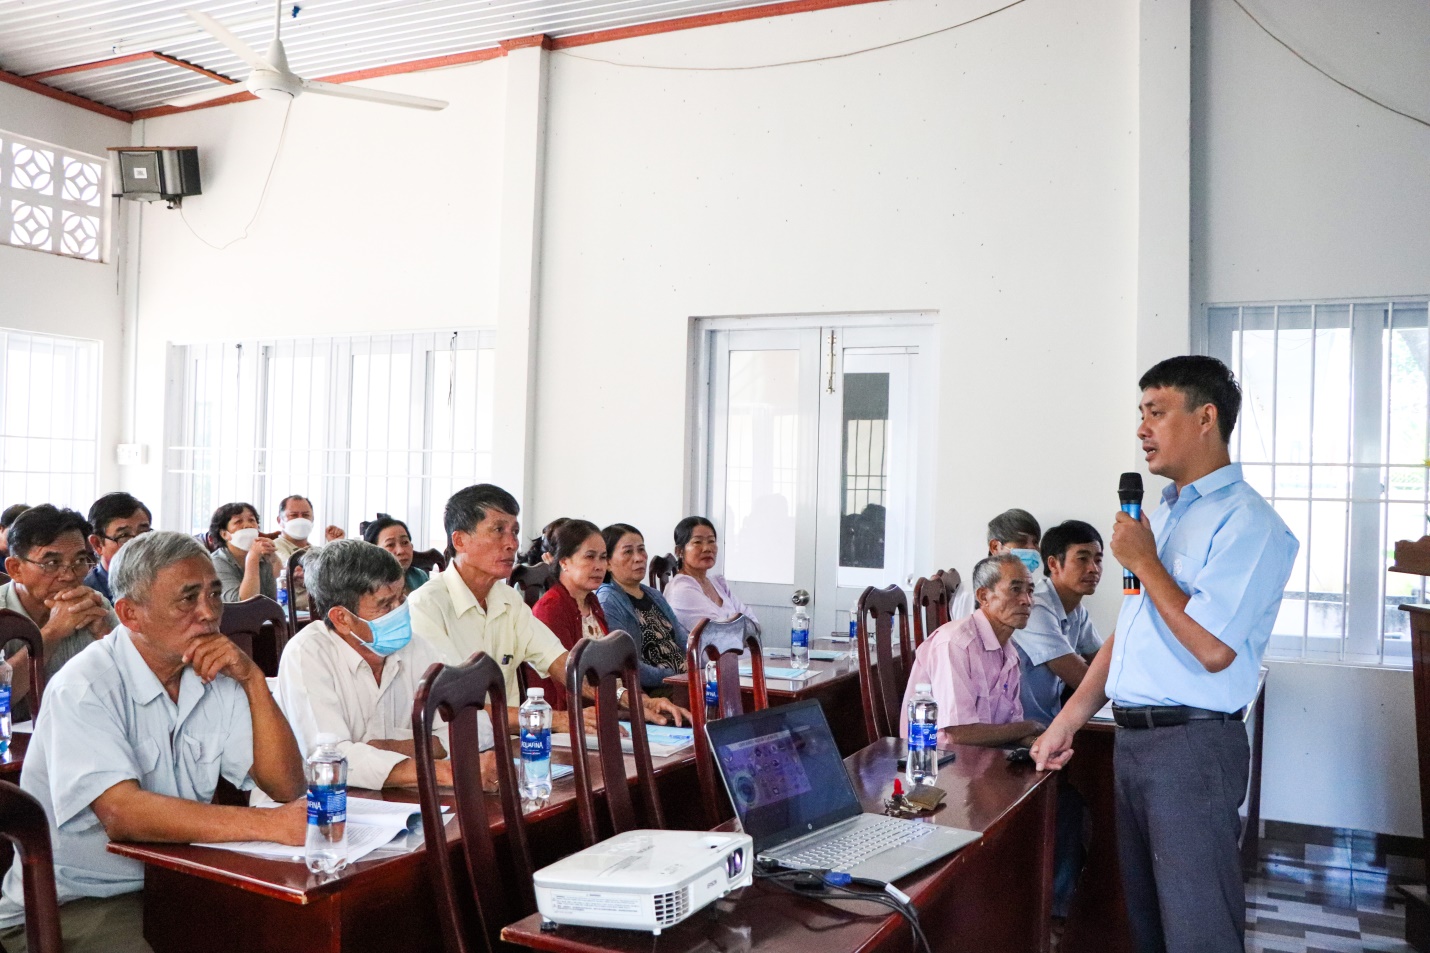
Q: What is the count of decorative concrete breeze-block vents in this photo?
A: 4